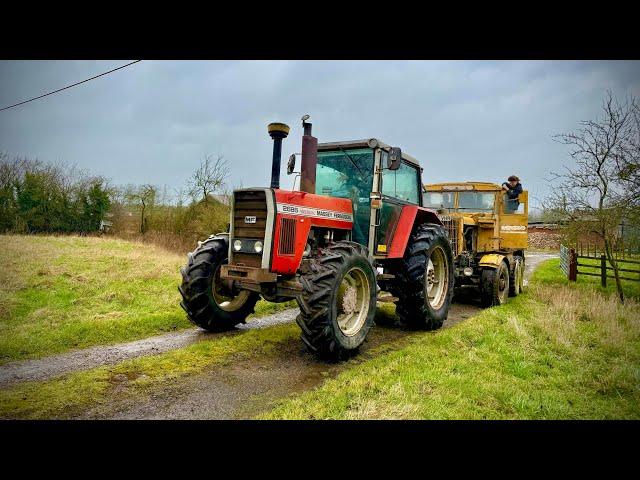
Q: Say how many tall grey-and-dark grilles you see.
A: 1